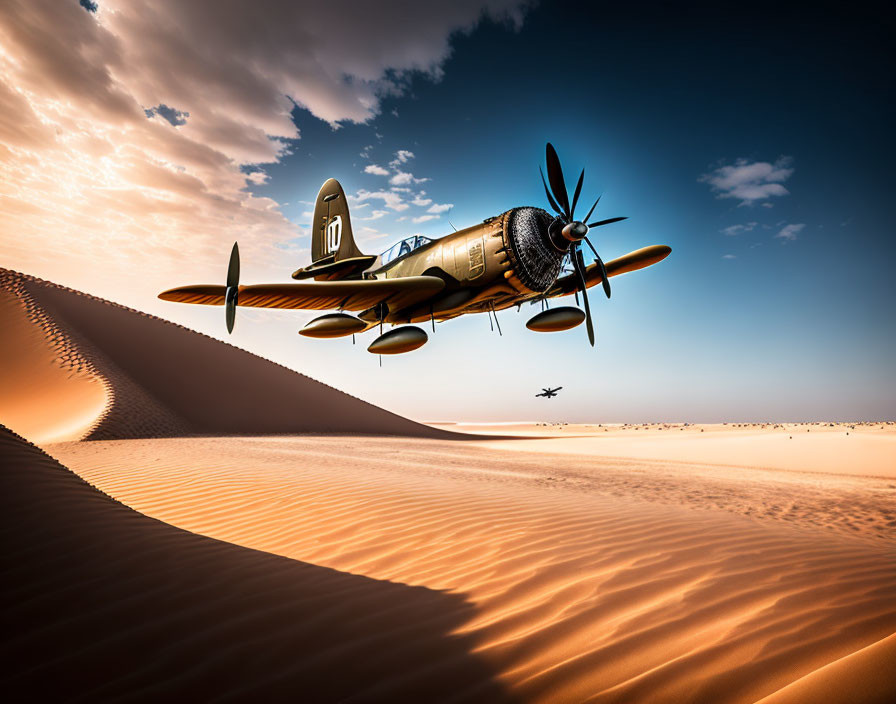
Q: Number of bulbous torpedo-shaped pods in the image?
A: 3